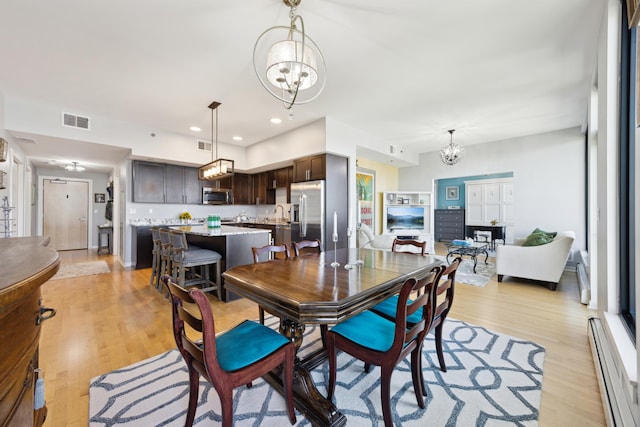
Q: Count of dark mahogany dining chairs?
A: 6